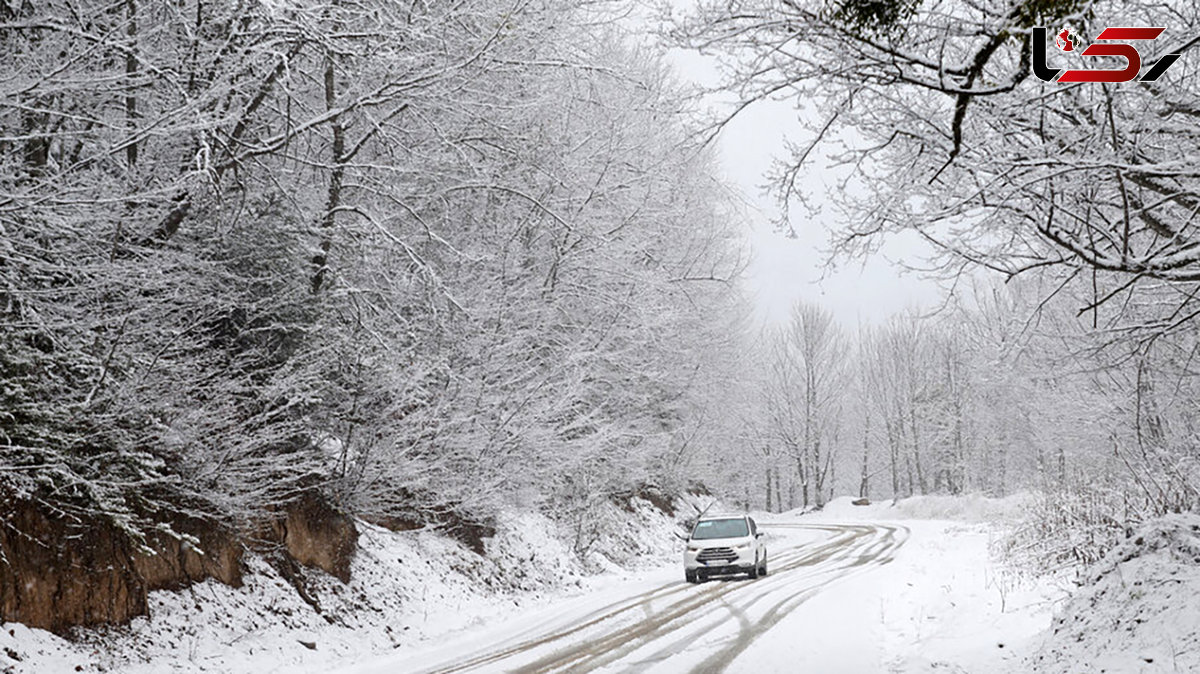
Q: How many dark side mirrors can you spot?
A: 2